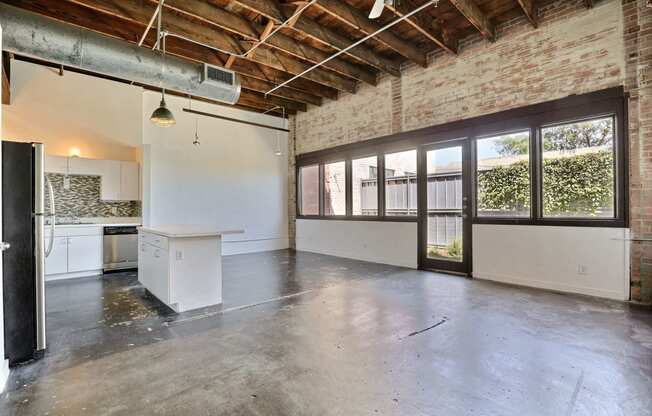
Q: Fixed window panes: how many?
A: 6